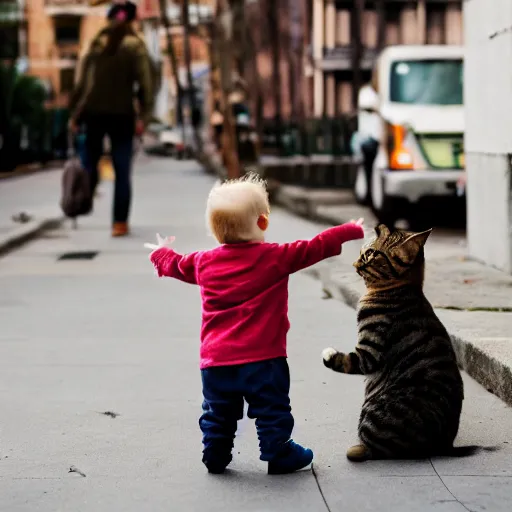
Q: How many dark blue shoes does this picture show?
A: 2